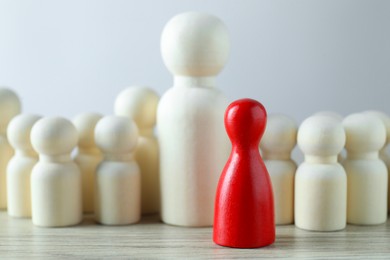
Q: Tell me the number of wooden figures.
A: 13